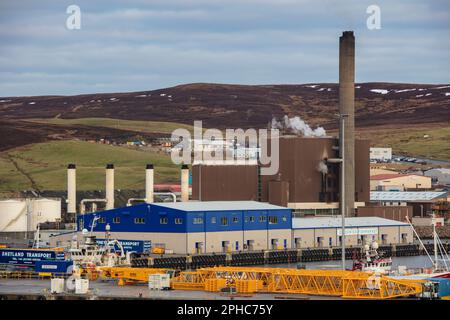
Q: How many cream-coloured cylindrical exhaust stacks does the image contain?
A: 4